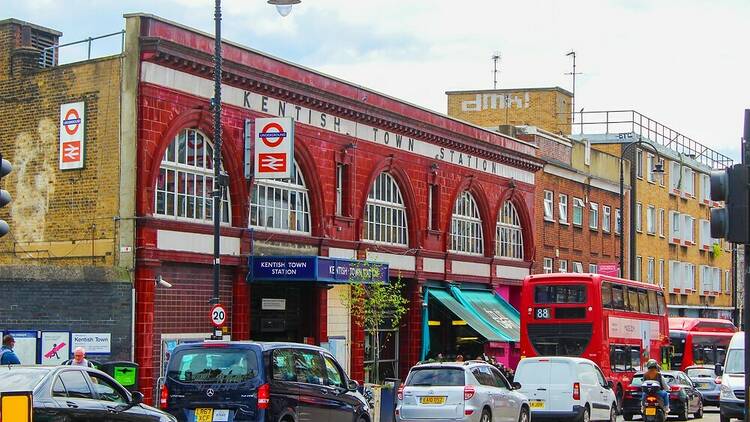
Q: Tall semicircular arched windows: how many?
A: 5